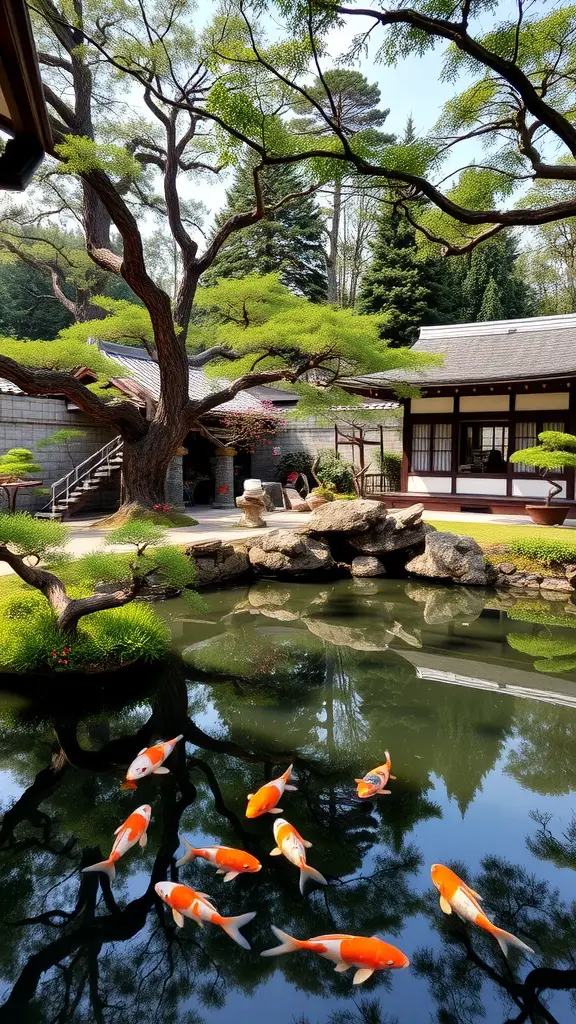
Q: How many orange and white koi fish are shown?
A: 9